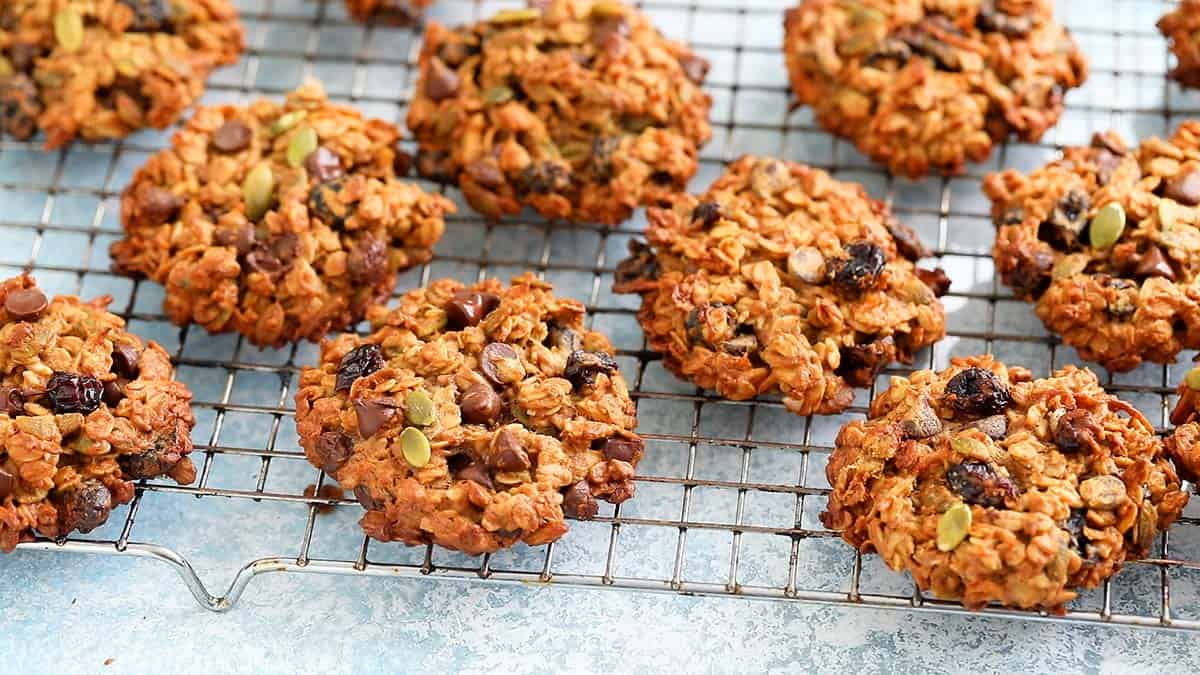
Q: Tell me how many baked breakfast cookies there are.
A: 12